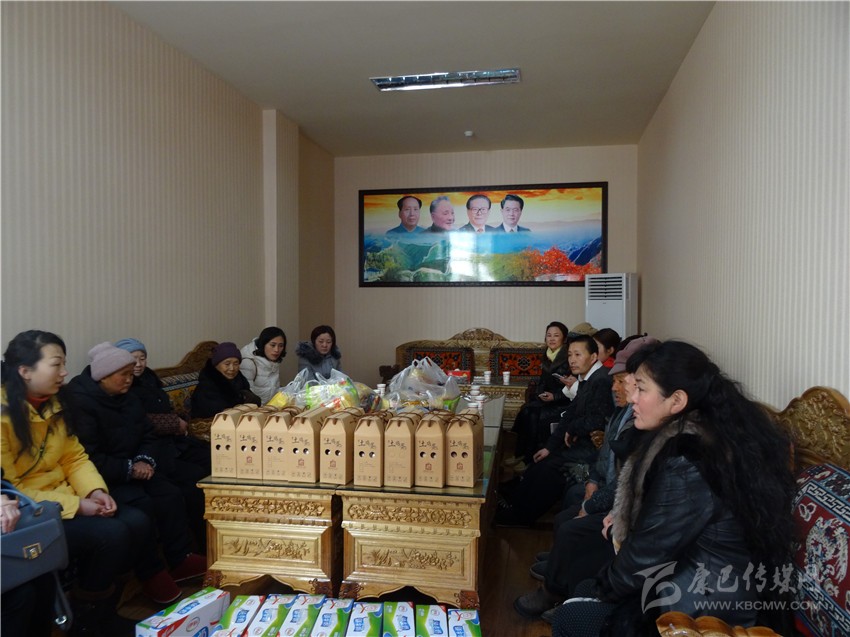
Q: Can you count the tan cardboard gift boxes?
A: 9